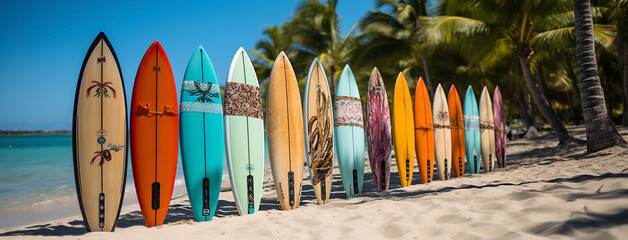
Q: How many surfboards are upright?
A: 15